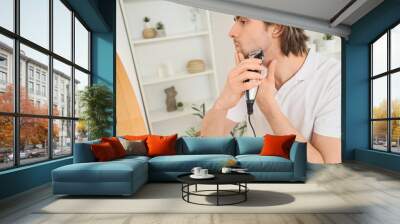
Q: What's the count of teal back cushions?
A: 2